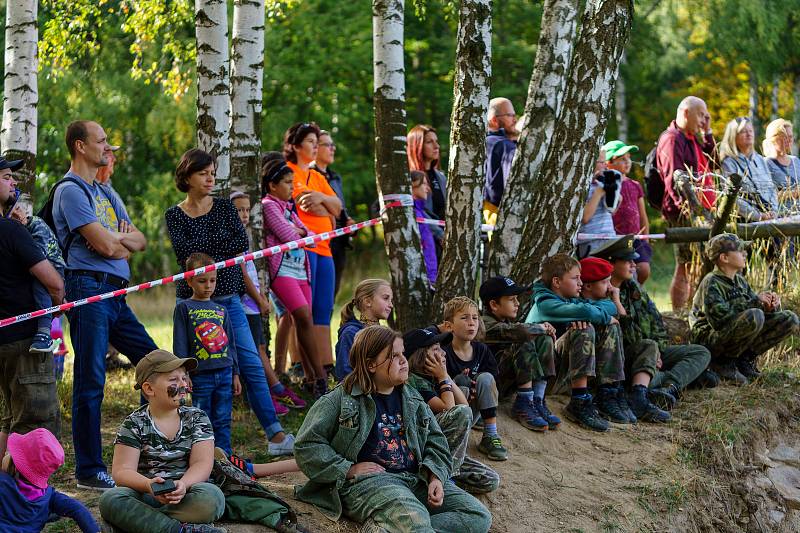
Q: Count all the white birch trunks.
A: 7